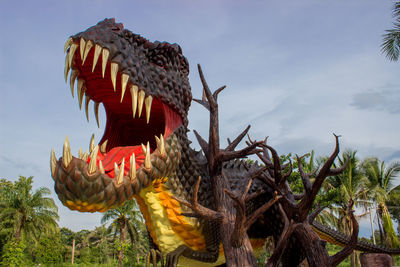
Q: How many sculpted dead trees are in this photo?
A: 2